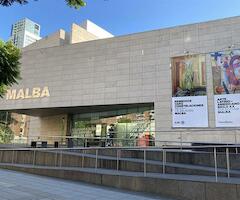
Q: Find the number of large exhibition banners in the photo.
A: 2